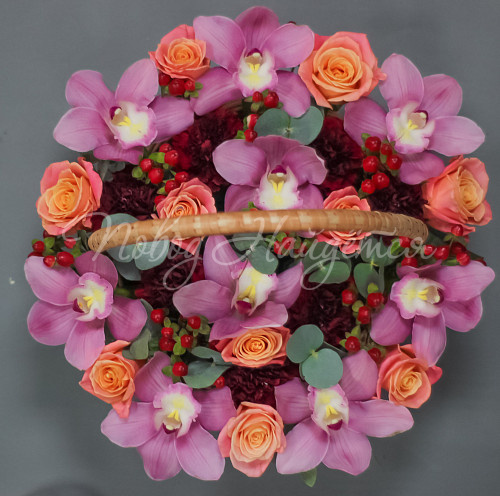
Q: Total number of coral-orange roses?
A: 10